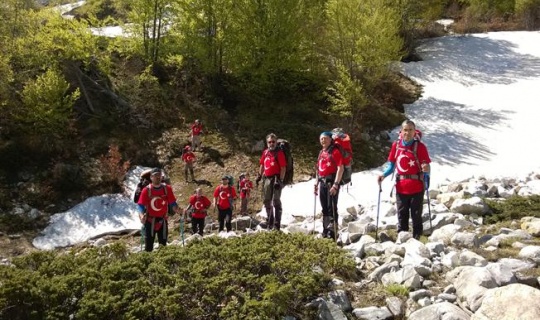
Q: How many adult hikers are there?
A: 9